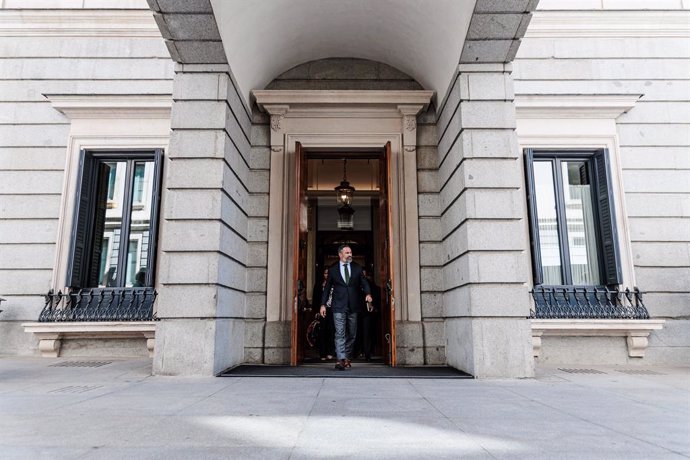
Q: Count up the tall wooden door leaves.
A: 2